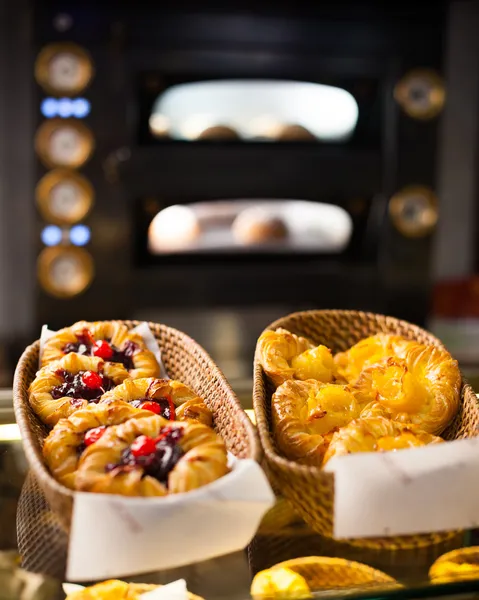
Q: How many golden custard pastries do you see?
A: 5